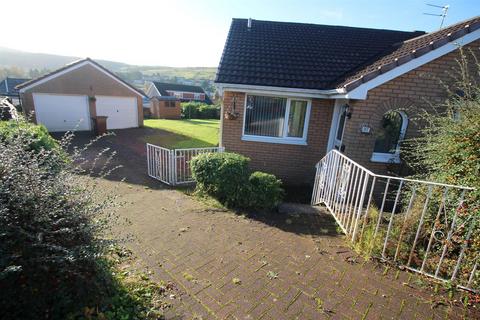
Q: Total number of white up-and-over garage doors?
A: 2